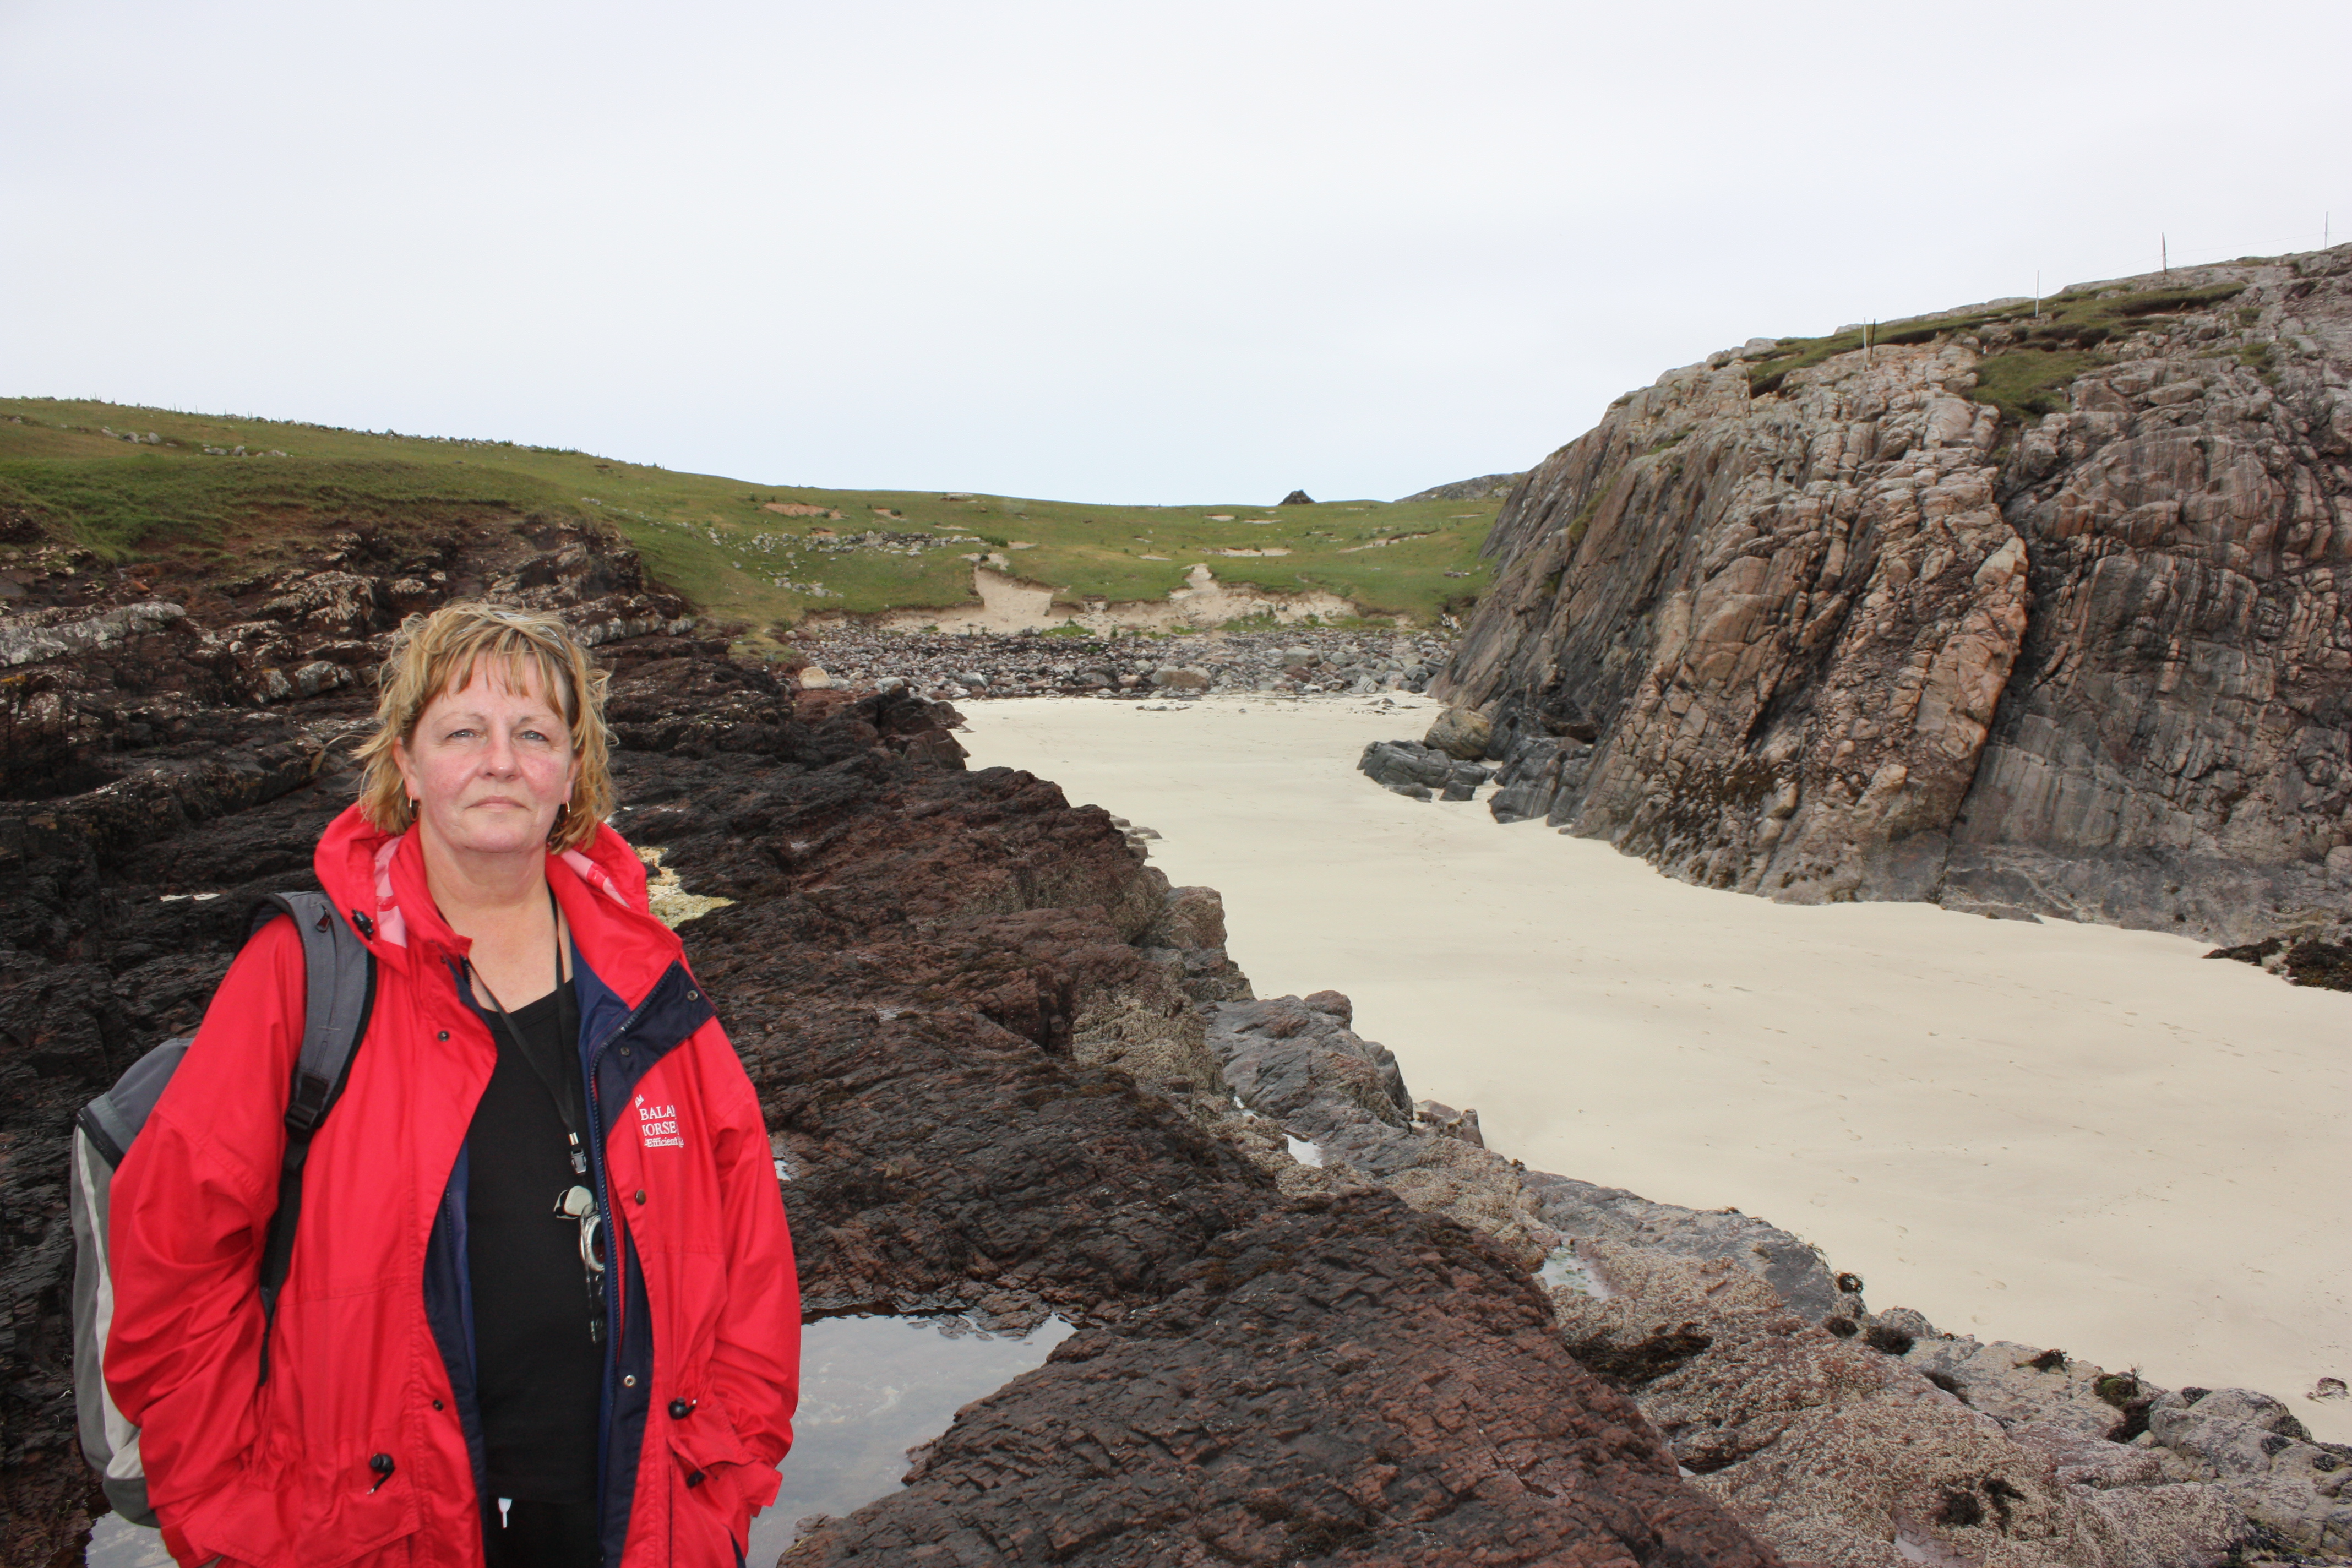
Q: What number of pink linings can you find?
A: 2